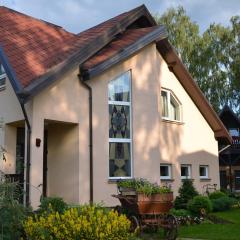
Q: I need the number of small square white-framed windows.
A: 3